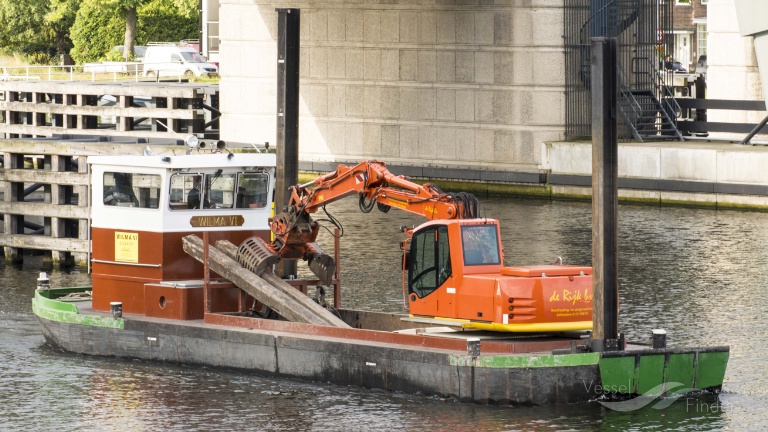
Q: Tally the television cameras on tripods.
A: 0